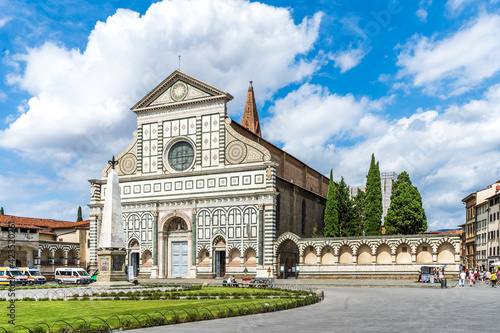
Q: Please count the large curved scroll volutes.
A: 2